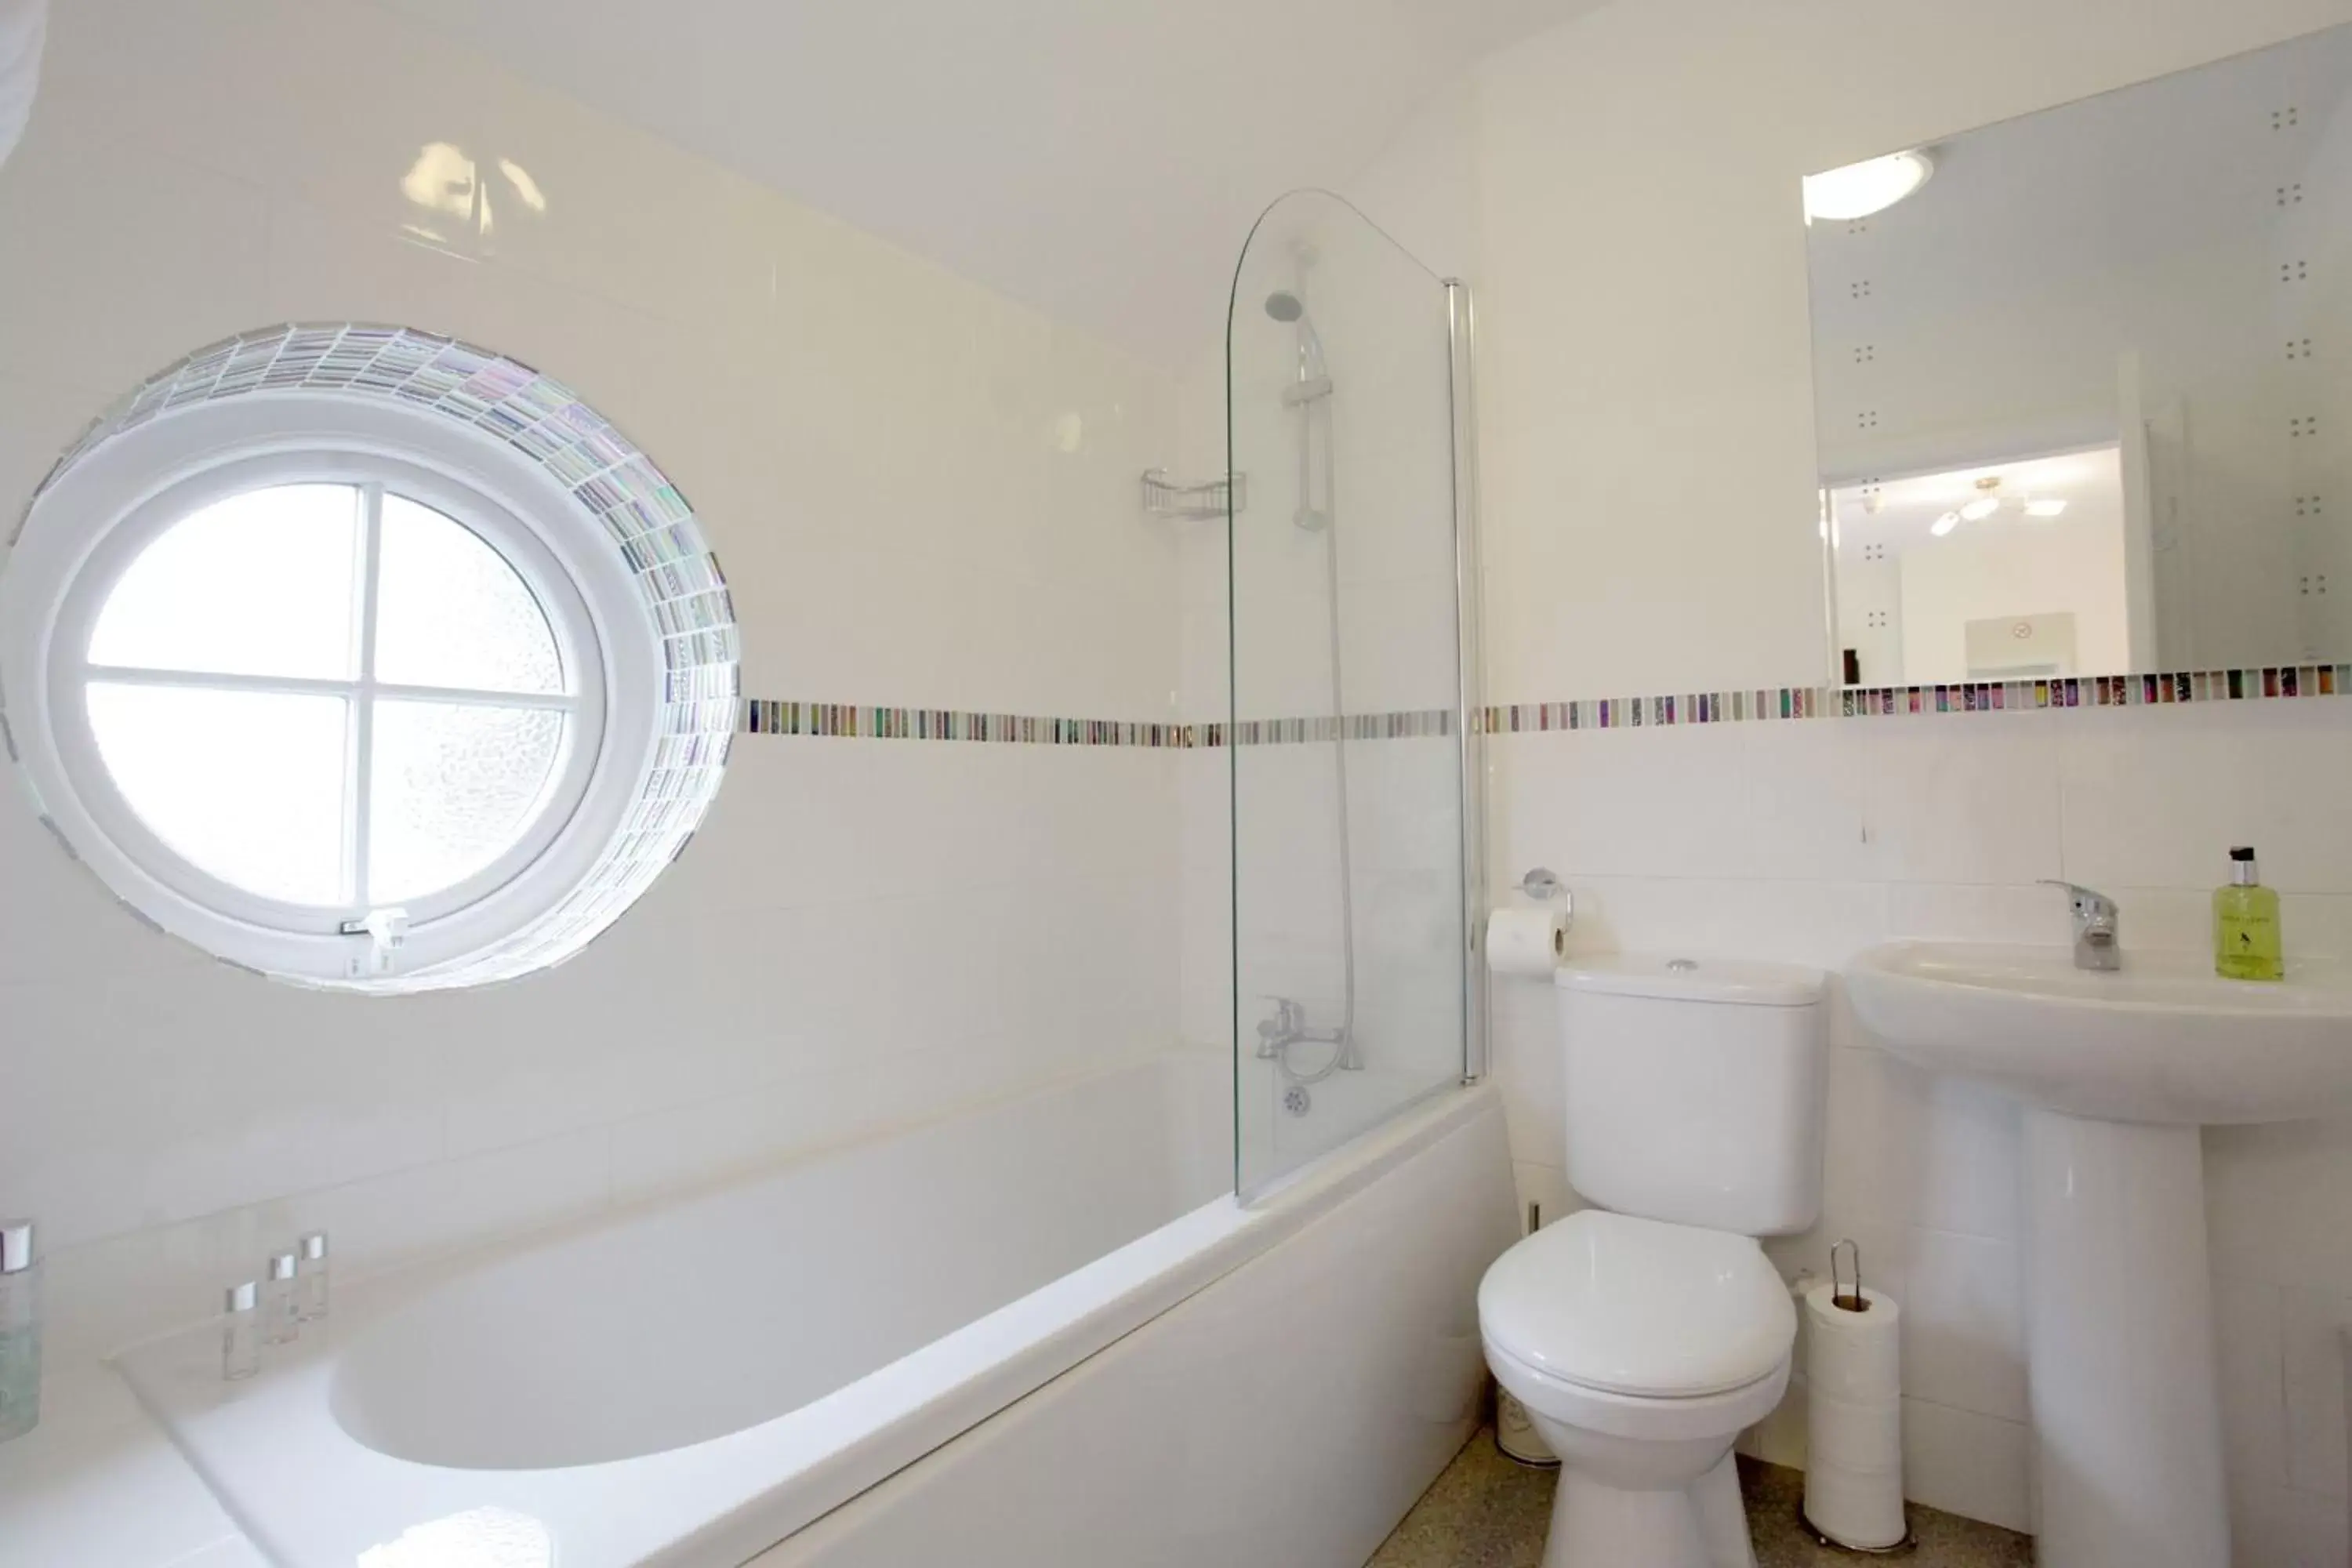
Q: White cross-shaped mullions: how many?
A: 1